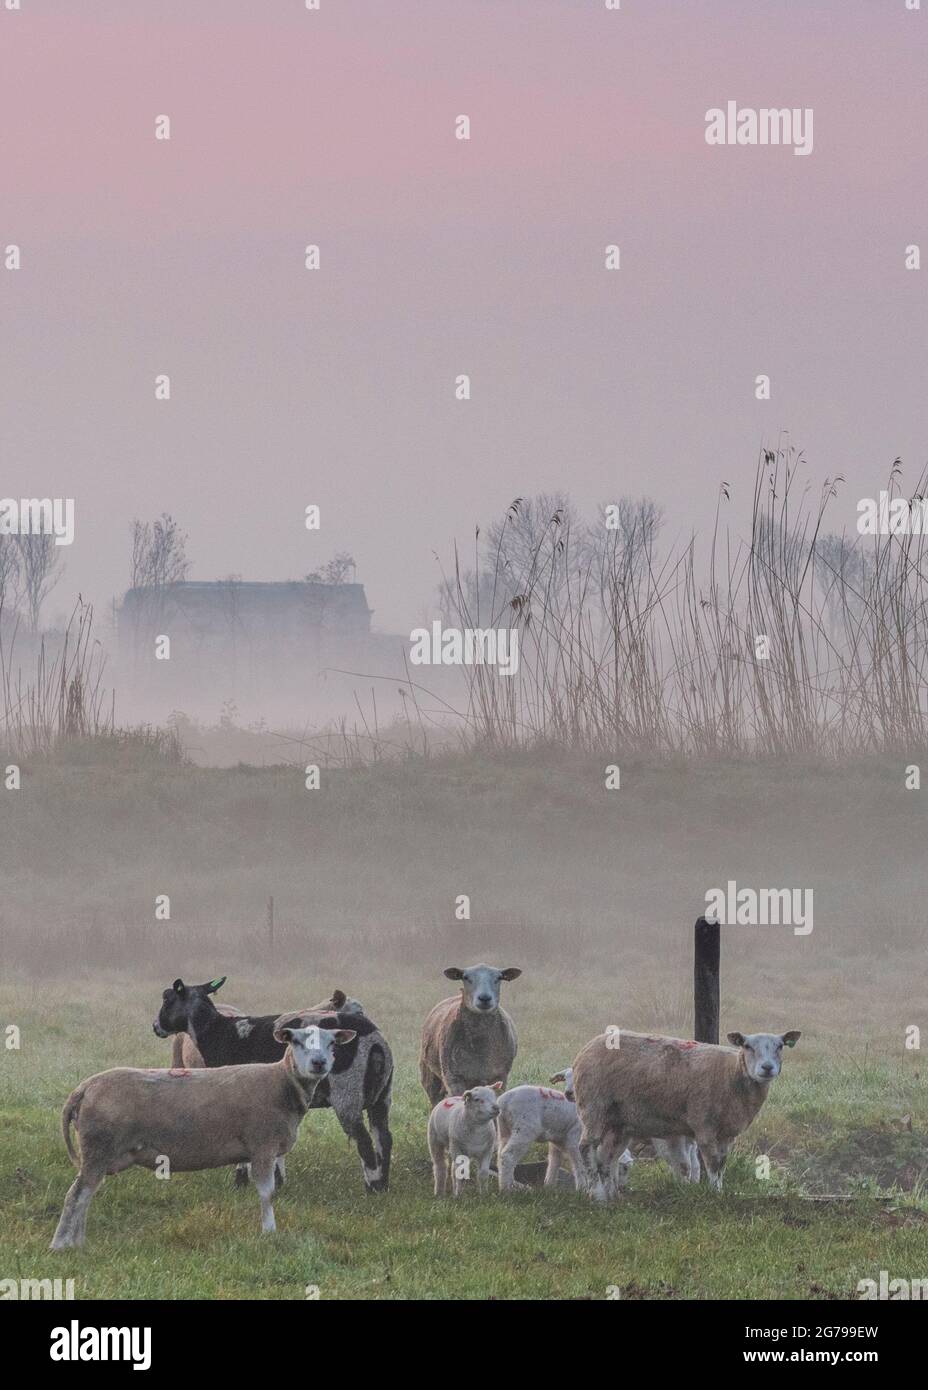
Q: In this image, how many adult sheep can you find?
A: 5